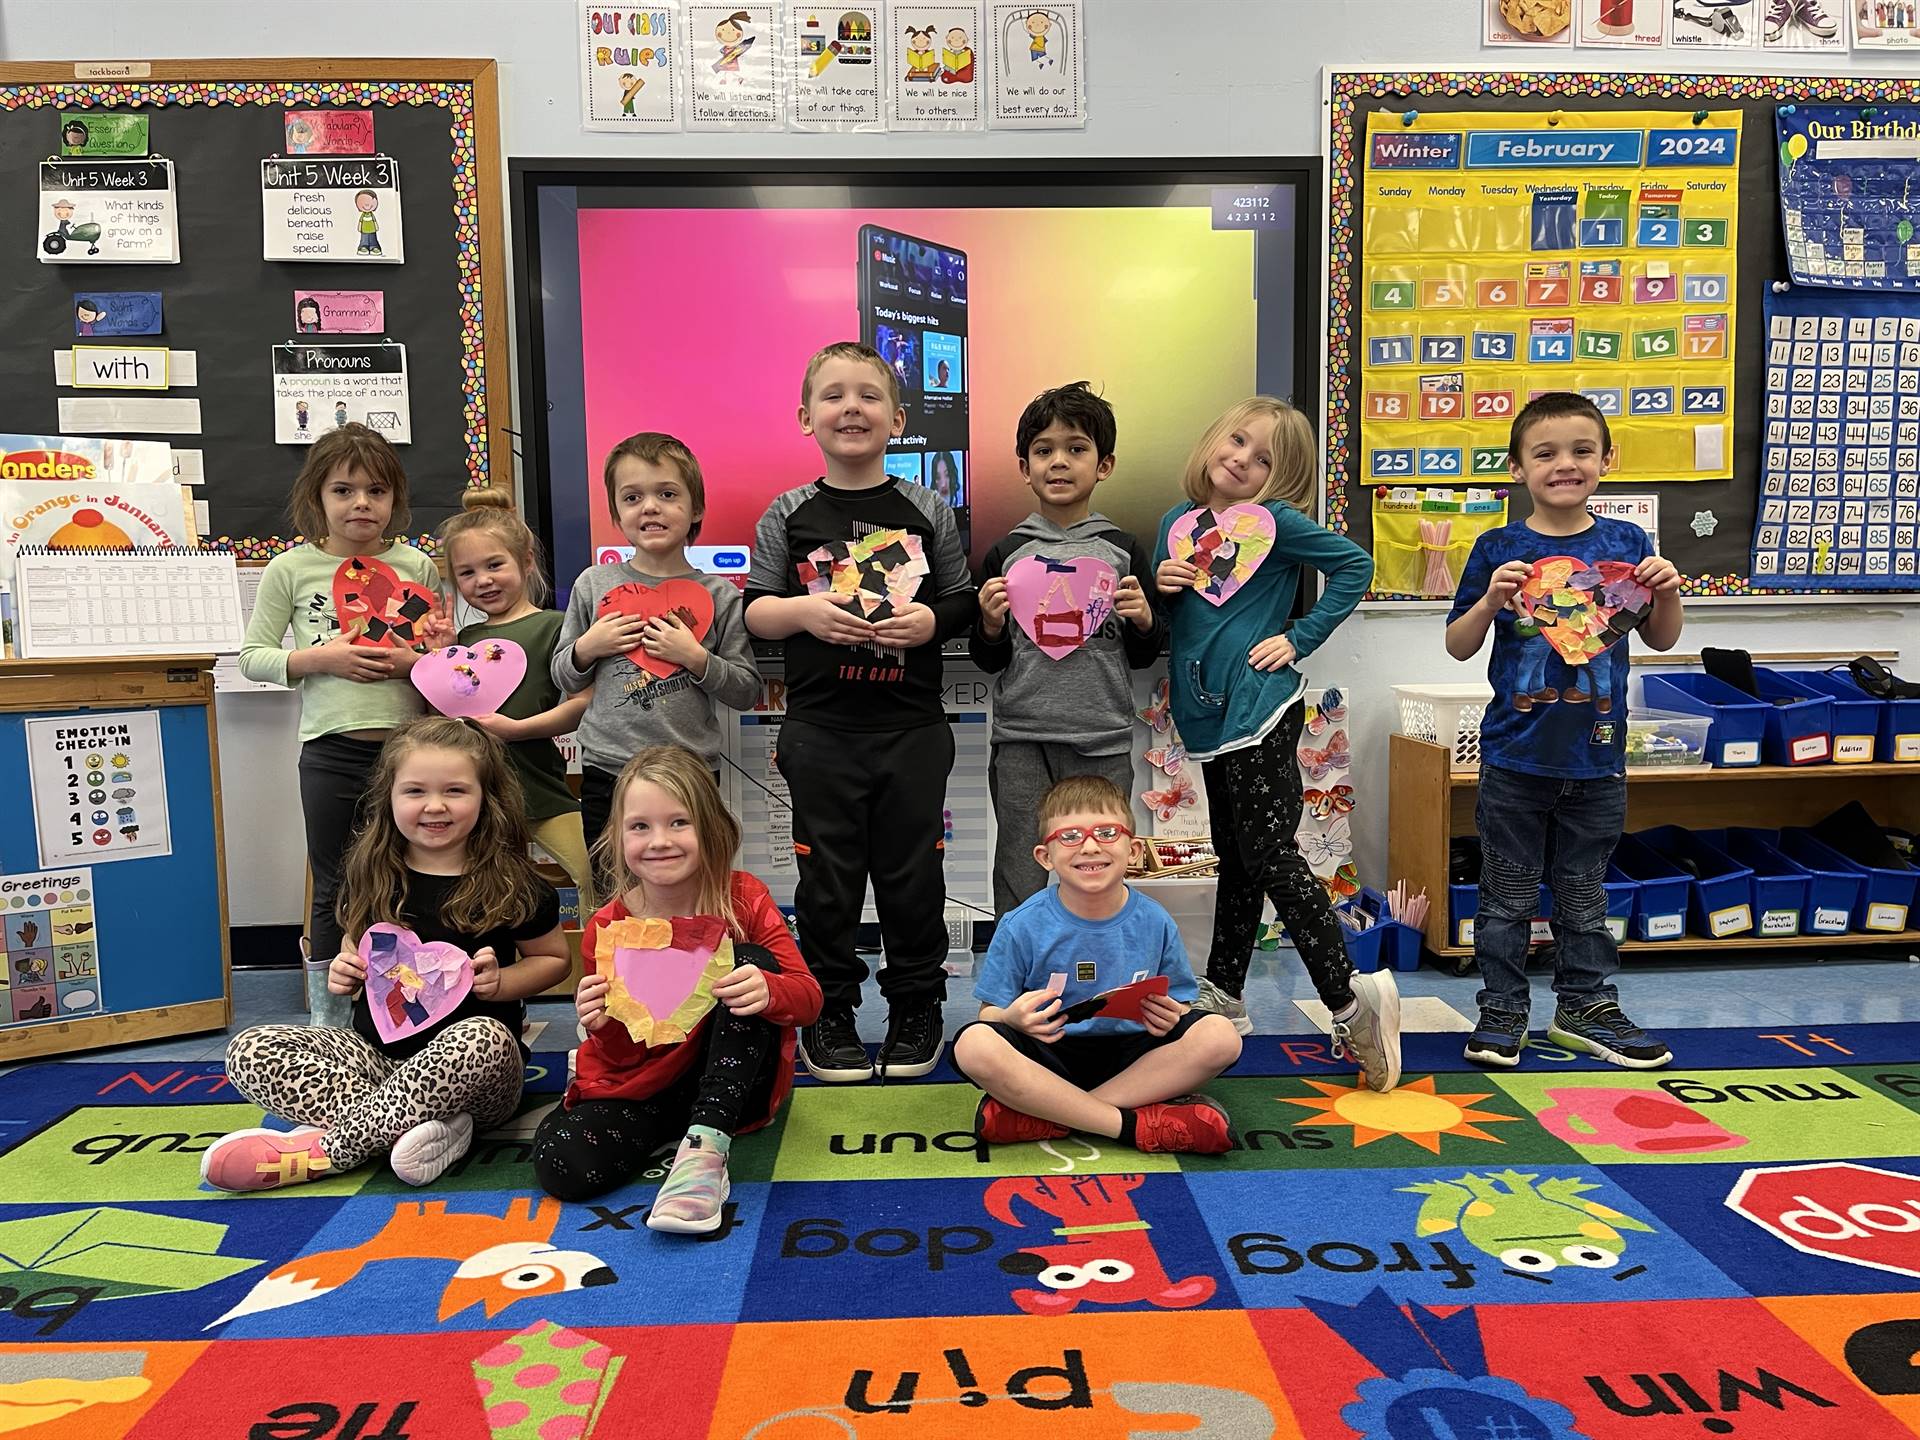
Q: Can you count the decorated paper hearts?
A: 10